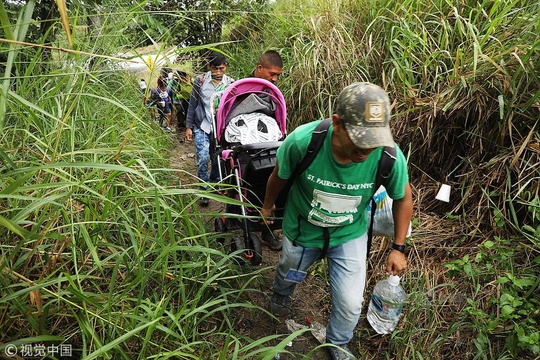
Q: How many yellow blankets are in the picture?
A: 0